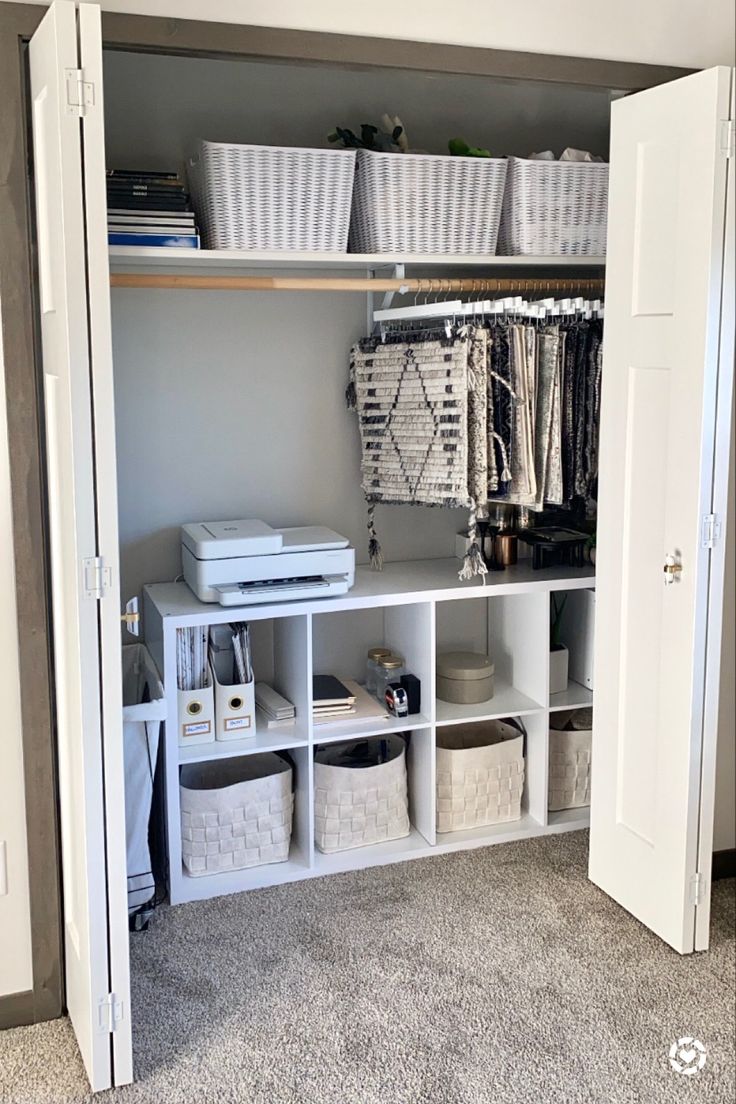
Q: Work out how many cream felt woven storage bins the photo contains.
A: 4